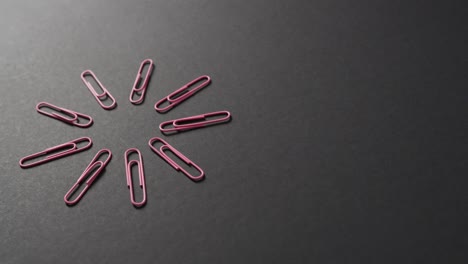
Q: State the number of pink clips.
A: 9